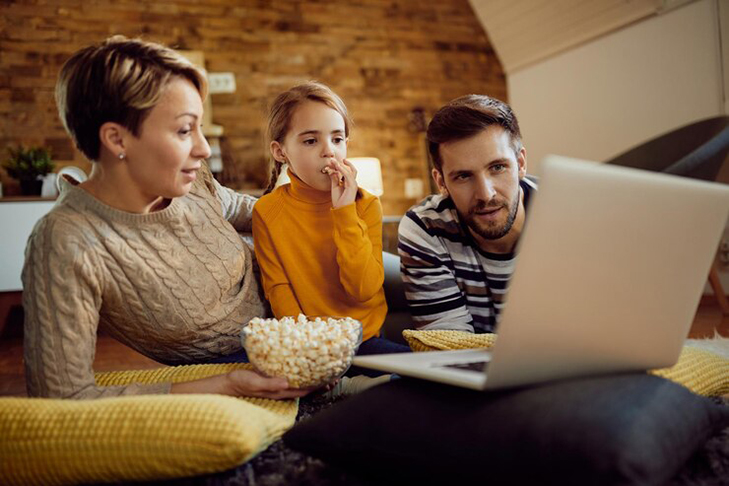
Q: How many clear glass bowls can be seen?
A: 1